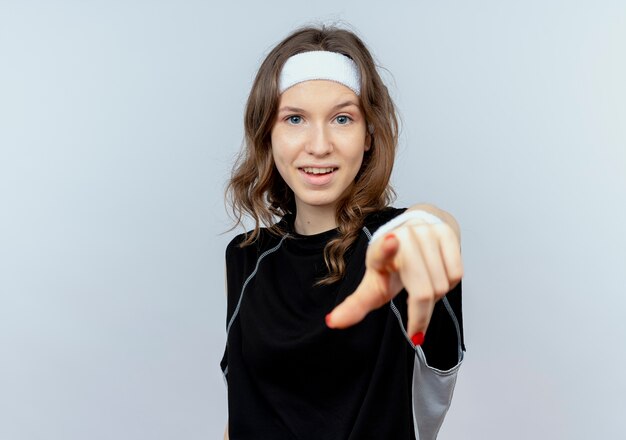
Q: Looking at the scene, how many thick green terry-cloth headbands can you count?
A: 0